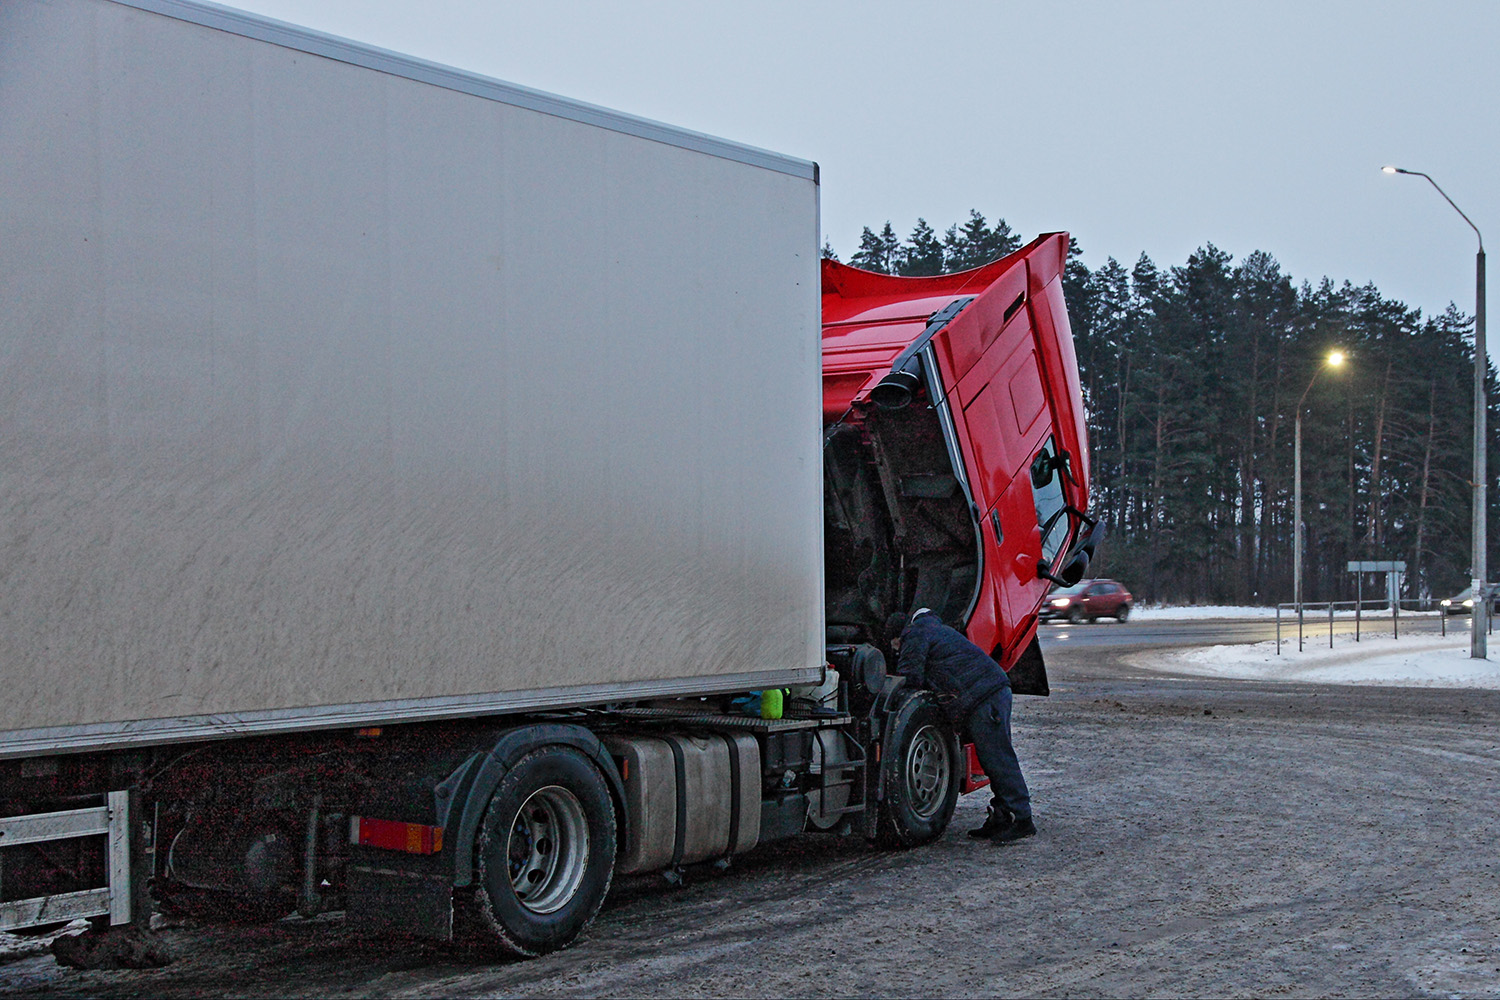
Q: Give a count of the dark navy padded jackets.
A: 1